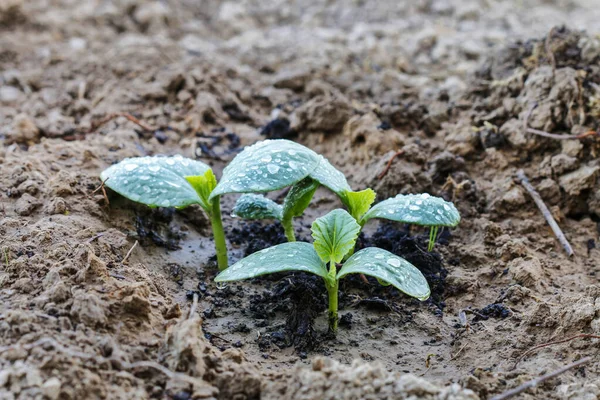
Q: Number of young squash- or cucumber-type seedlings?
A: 4